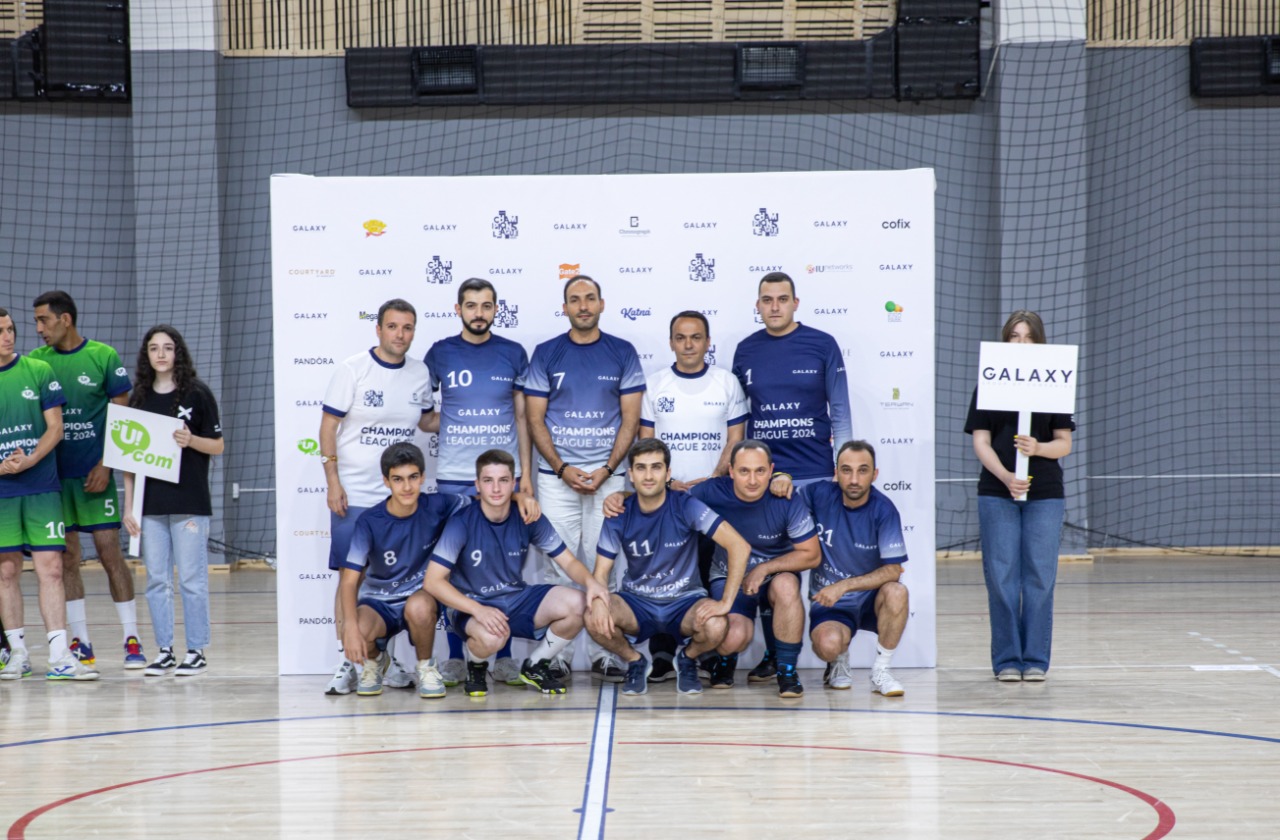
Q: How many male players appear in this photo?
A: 12